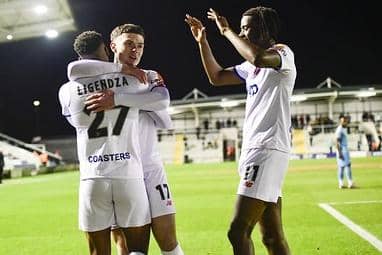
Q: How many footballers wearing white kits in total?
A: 3